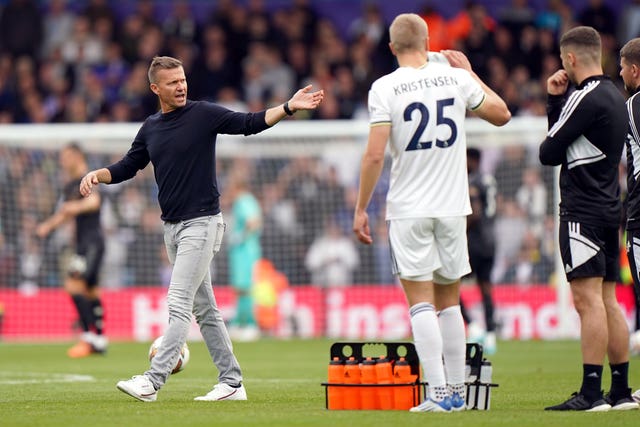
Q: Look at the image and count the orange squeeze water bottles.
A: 5